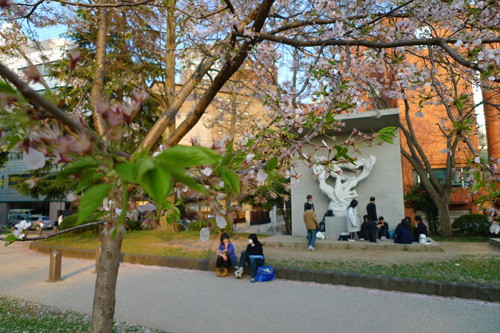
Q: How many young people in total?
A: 11